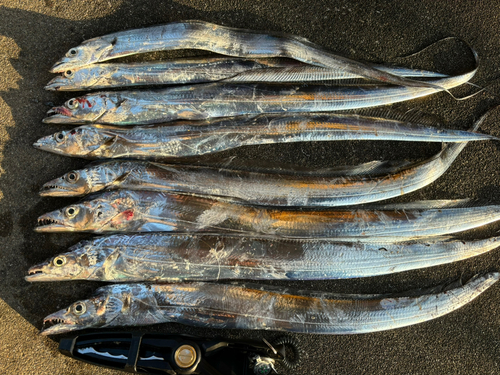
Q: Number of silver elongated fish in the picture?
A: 8